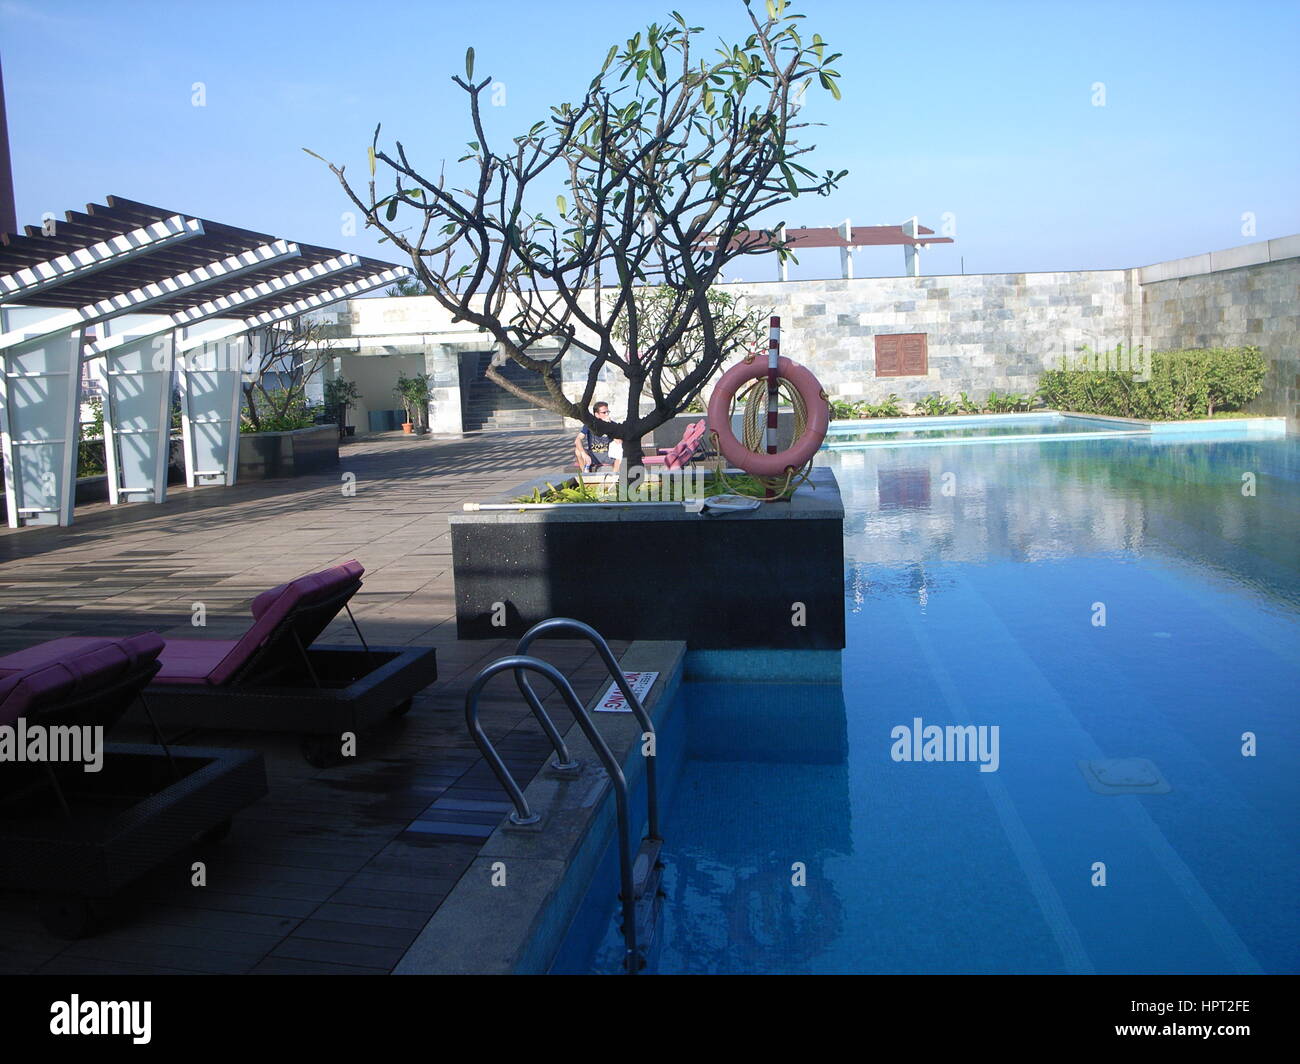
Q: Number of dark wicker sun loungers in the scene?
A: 2